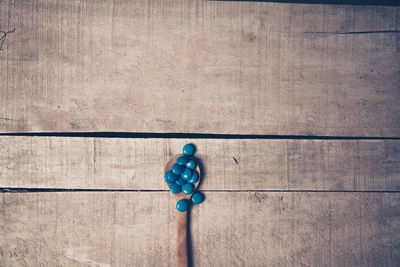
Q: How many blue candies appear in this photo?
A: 12